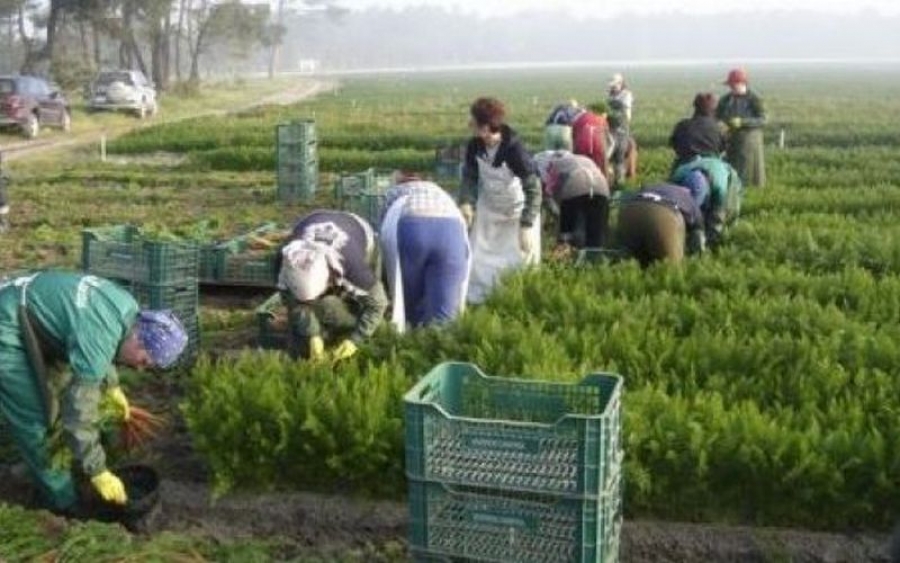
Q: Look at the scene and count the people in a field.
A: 12